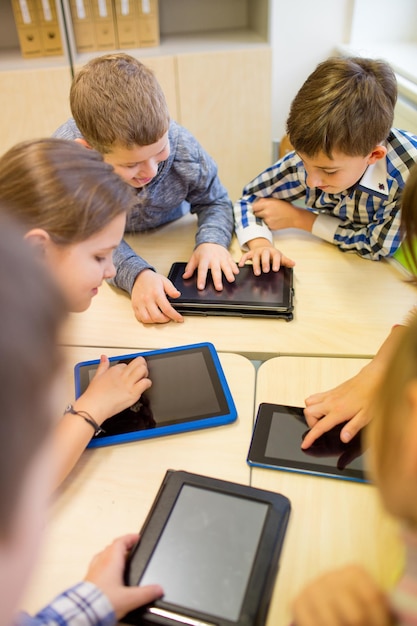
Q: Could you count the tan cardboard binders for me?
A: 6